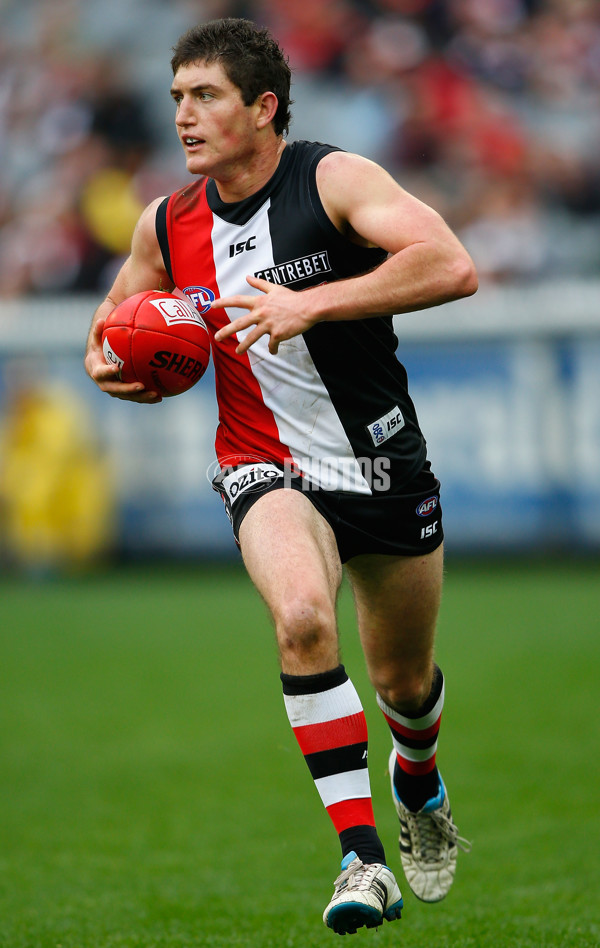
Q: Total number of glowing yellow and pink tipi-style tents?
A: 0